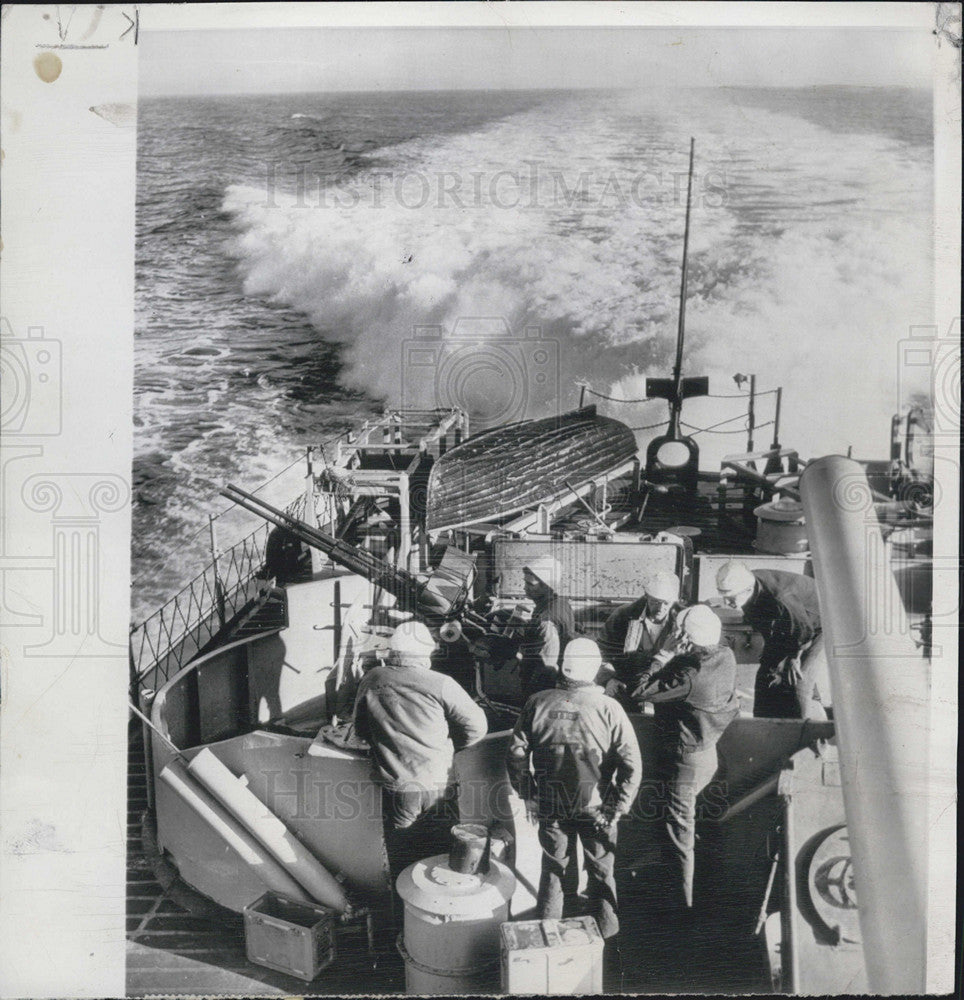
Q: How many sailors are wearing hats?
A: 6